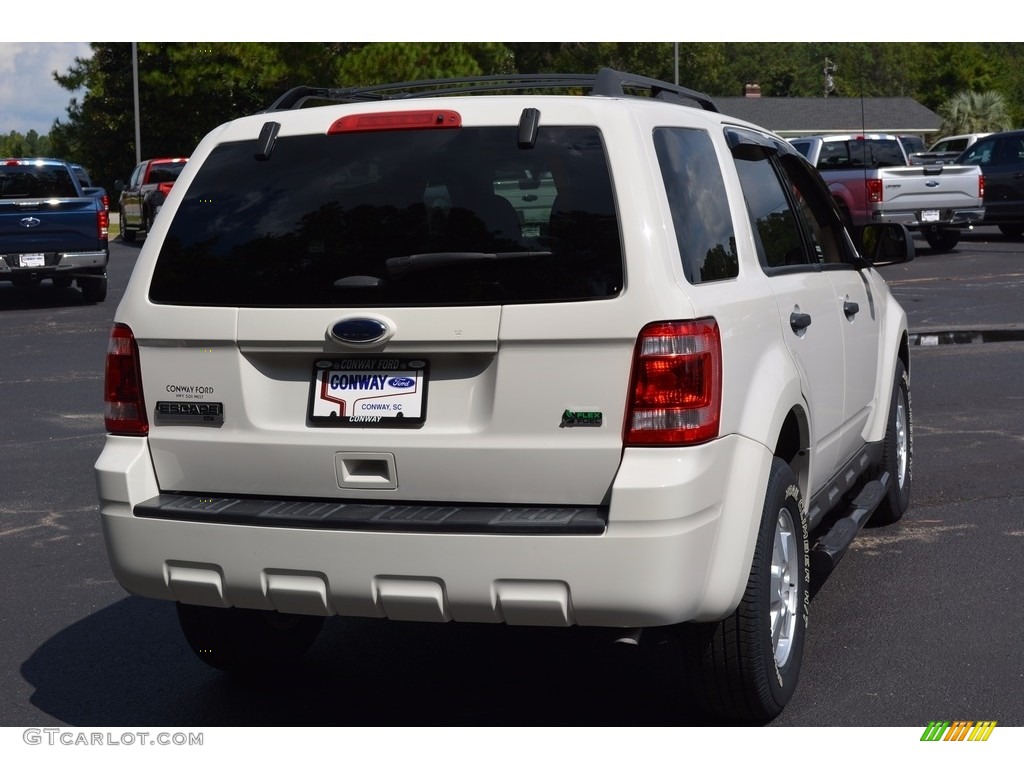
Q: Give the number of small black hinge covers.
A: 2